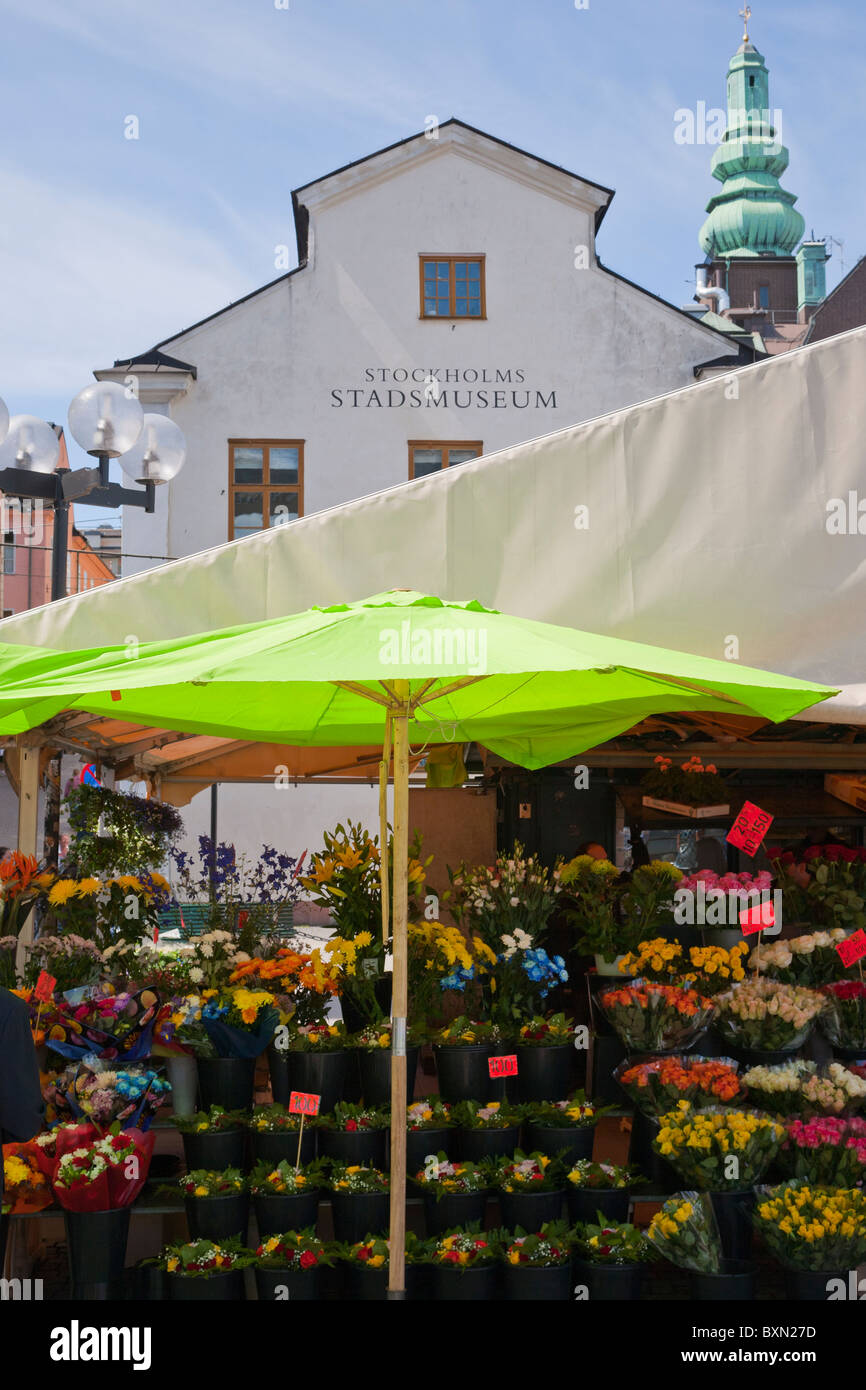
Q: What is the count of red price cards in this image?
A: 6